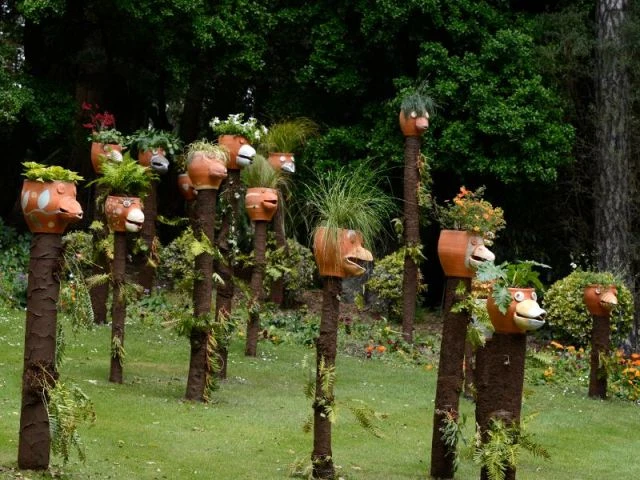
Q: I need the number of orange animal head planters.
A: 14